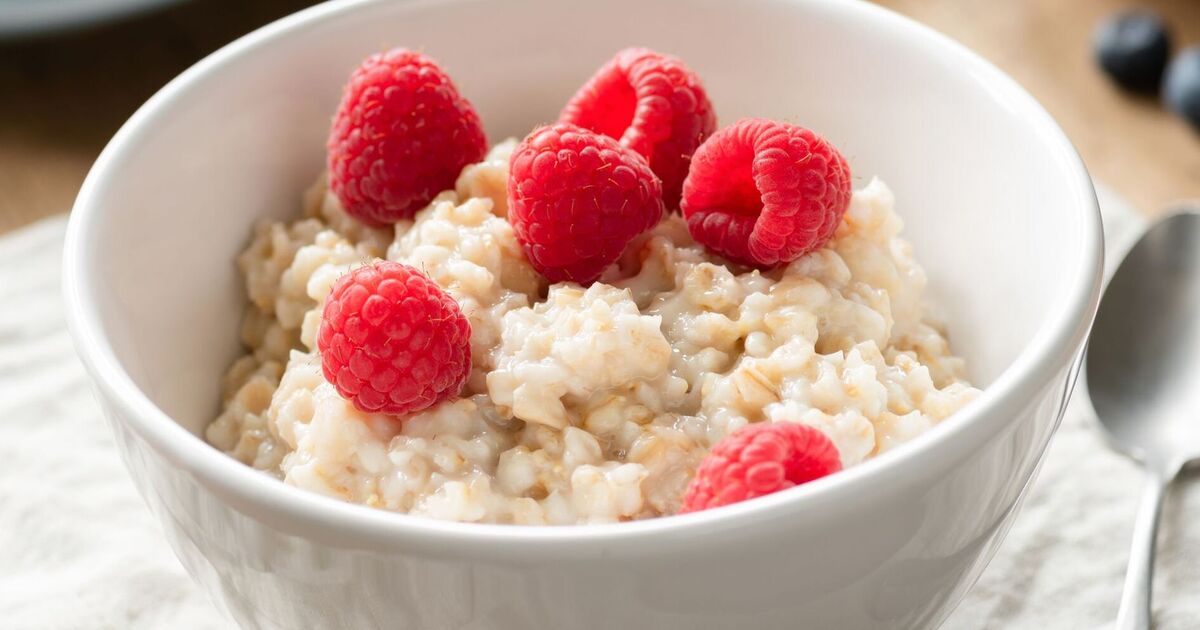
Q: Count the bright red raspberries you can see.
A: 6